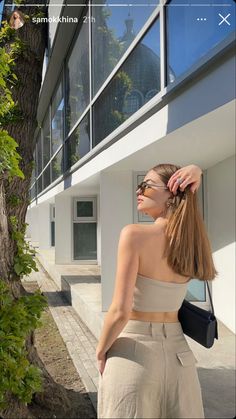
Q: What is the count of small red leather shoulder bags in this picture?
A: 0